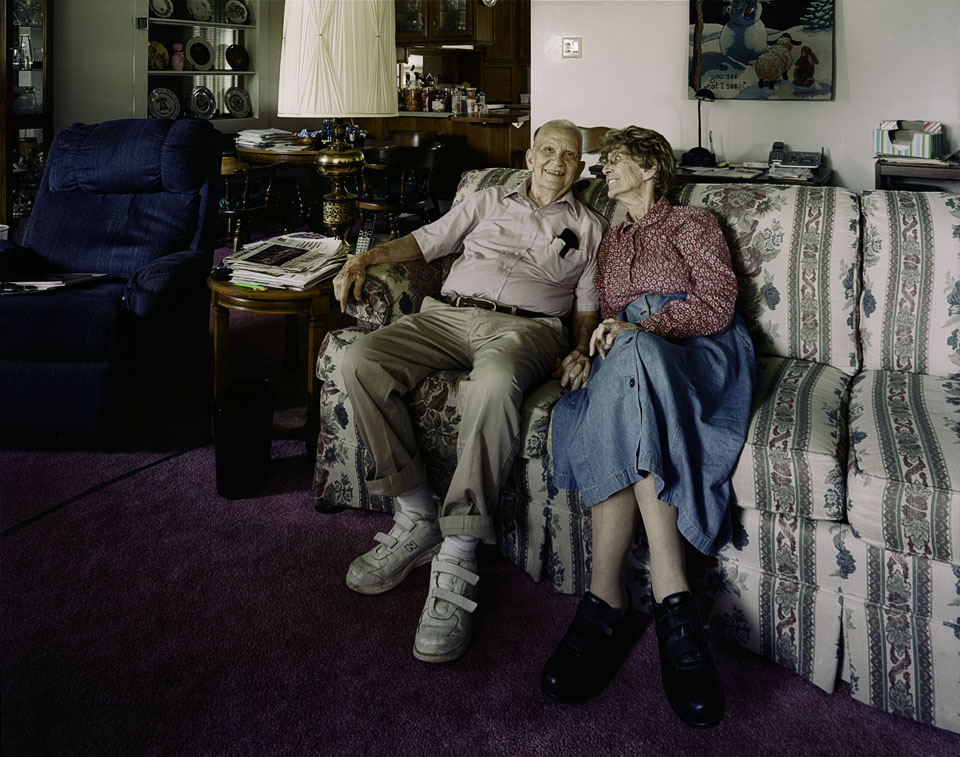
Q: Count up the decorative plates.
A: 9